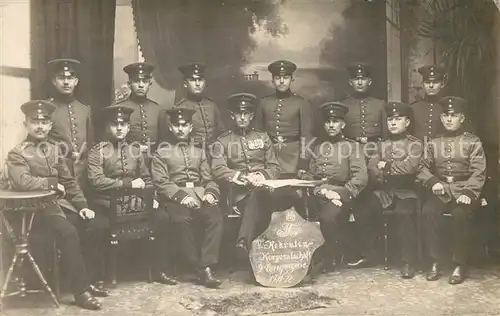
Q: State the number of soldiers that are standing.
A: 6